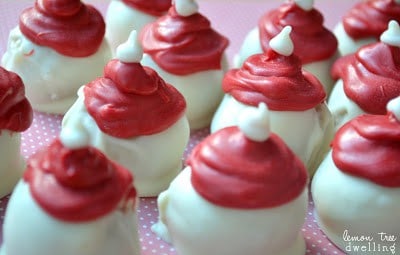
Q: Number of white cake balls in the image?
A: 12